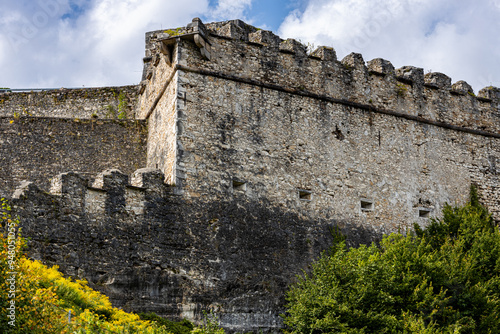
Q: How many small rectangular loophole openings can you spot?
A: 4